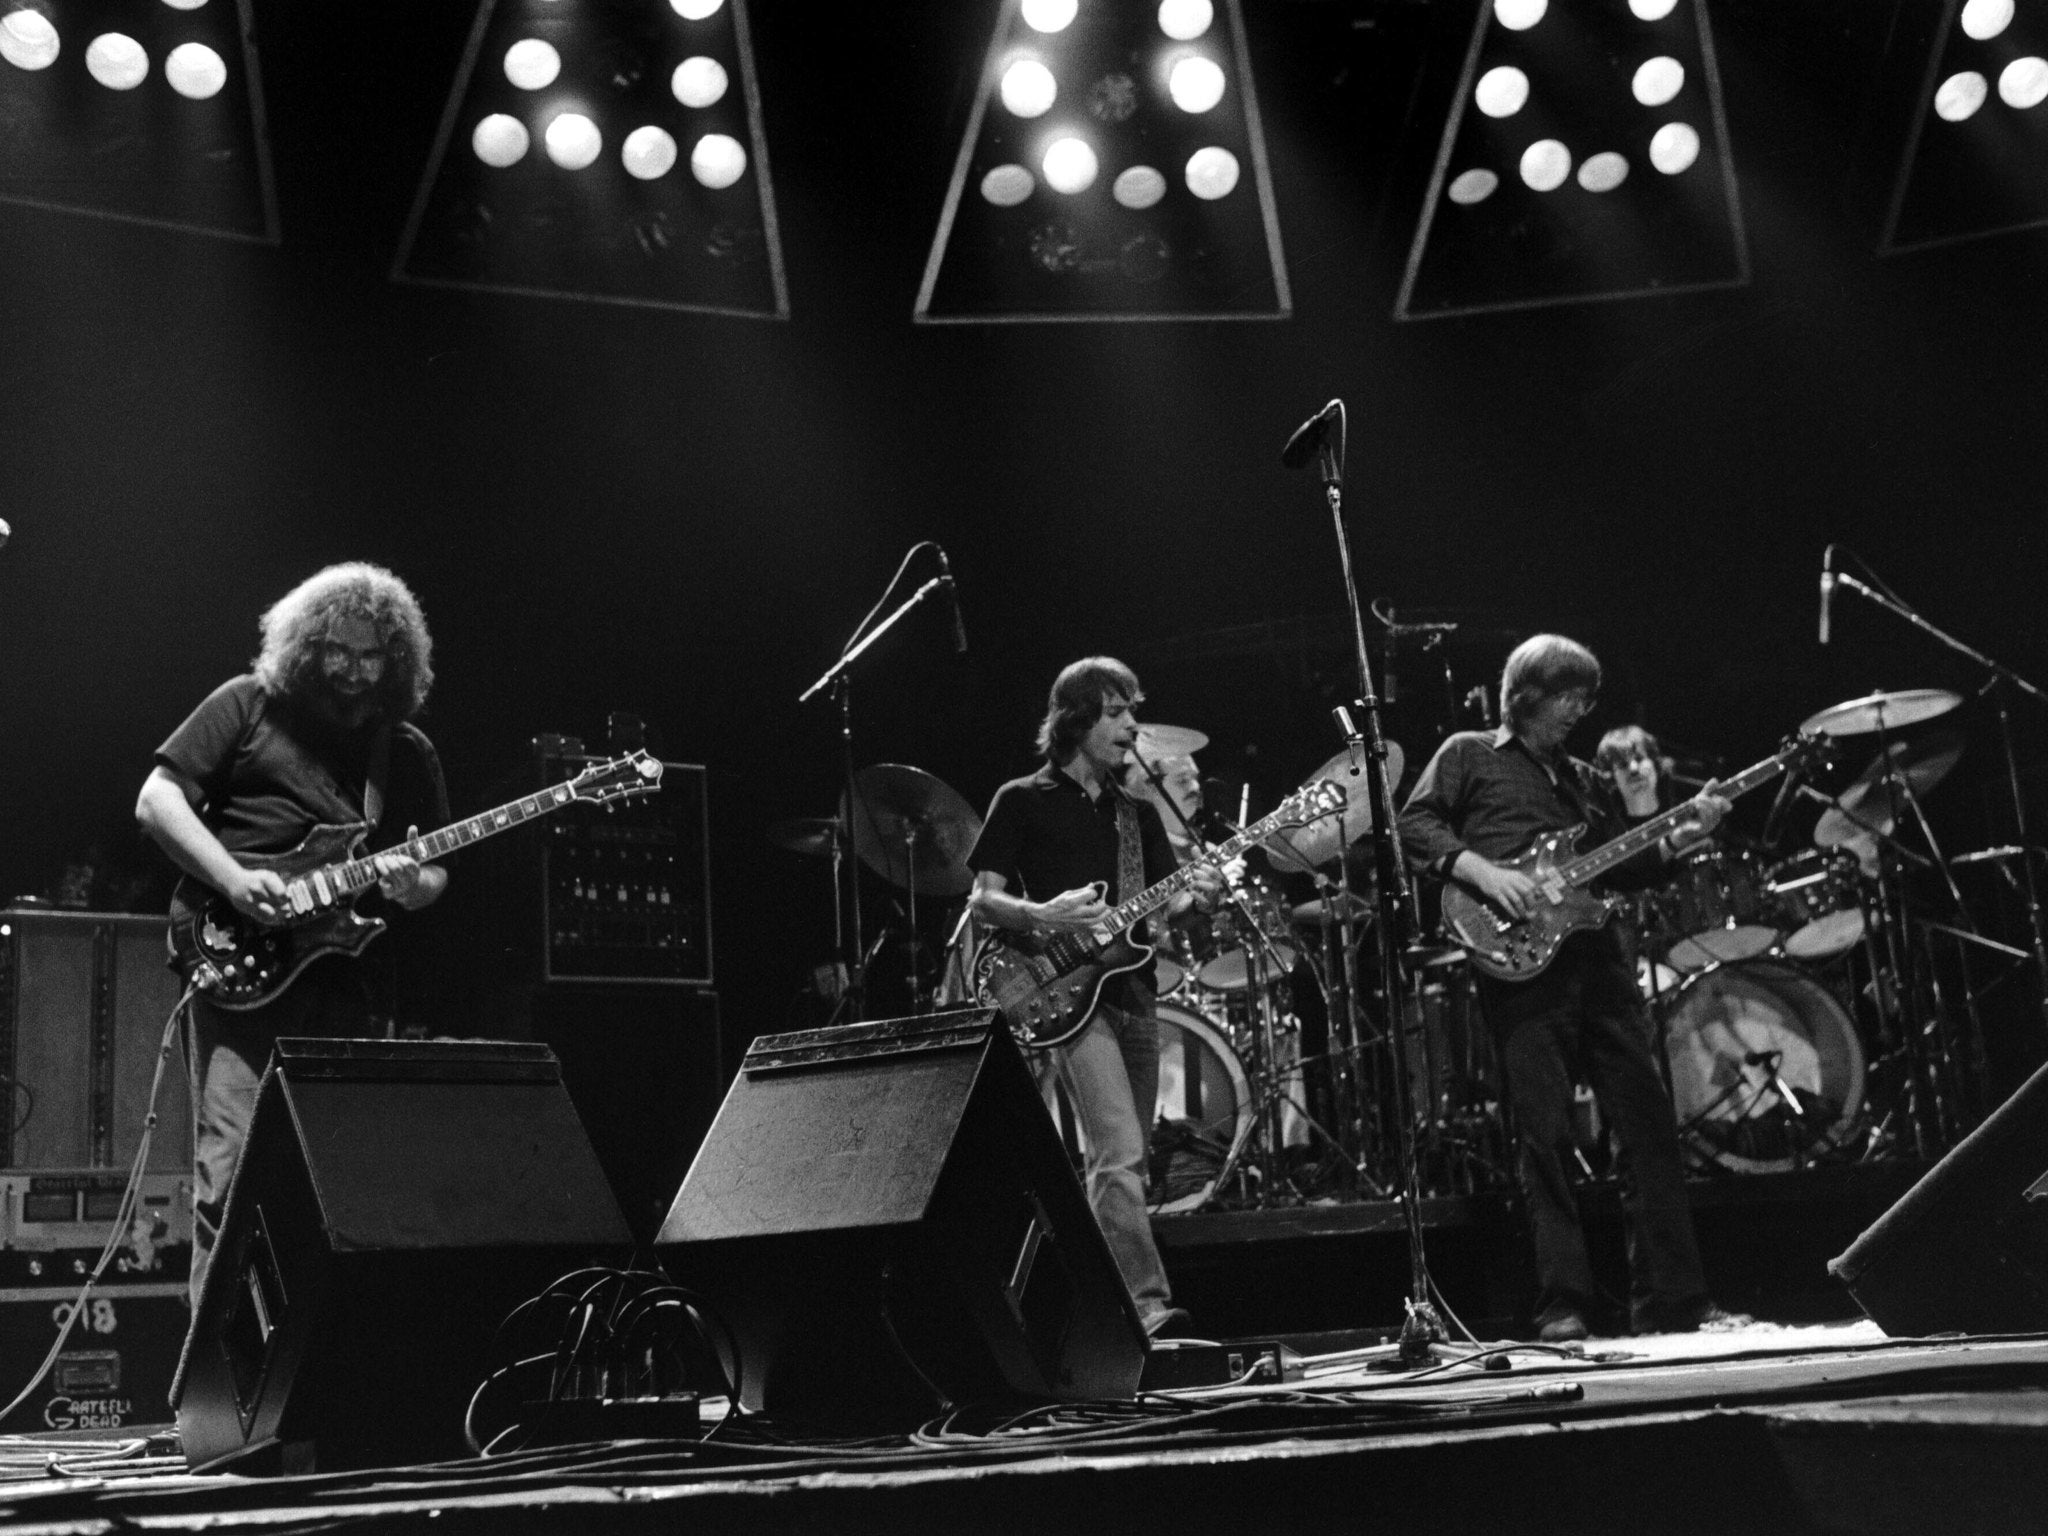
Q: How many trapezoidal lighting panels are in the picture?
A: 5